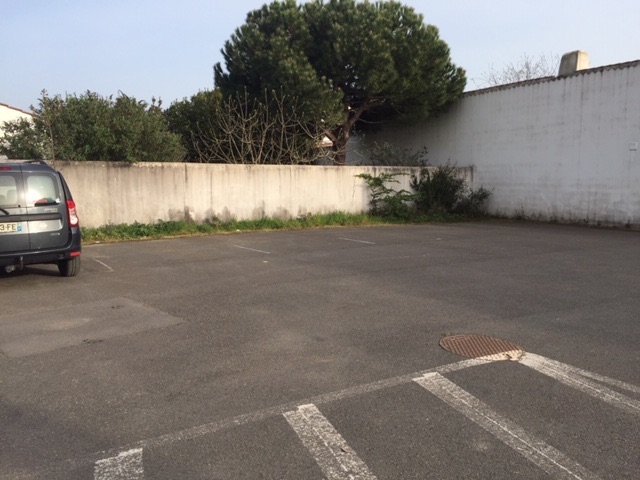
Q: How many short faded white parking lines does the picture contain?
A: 3